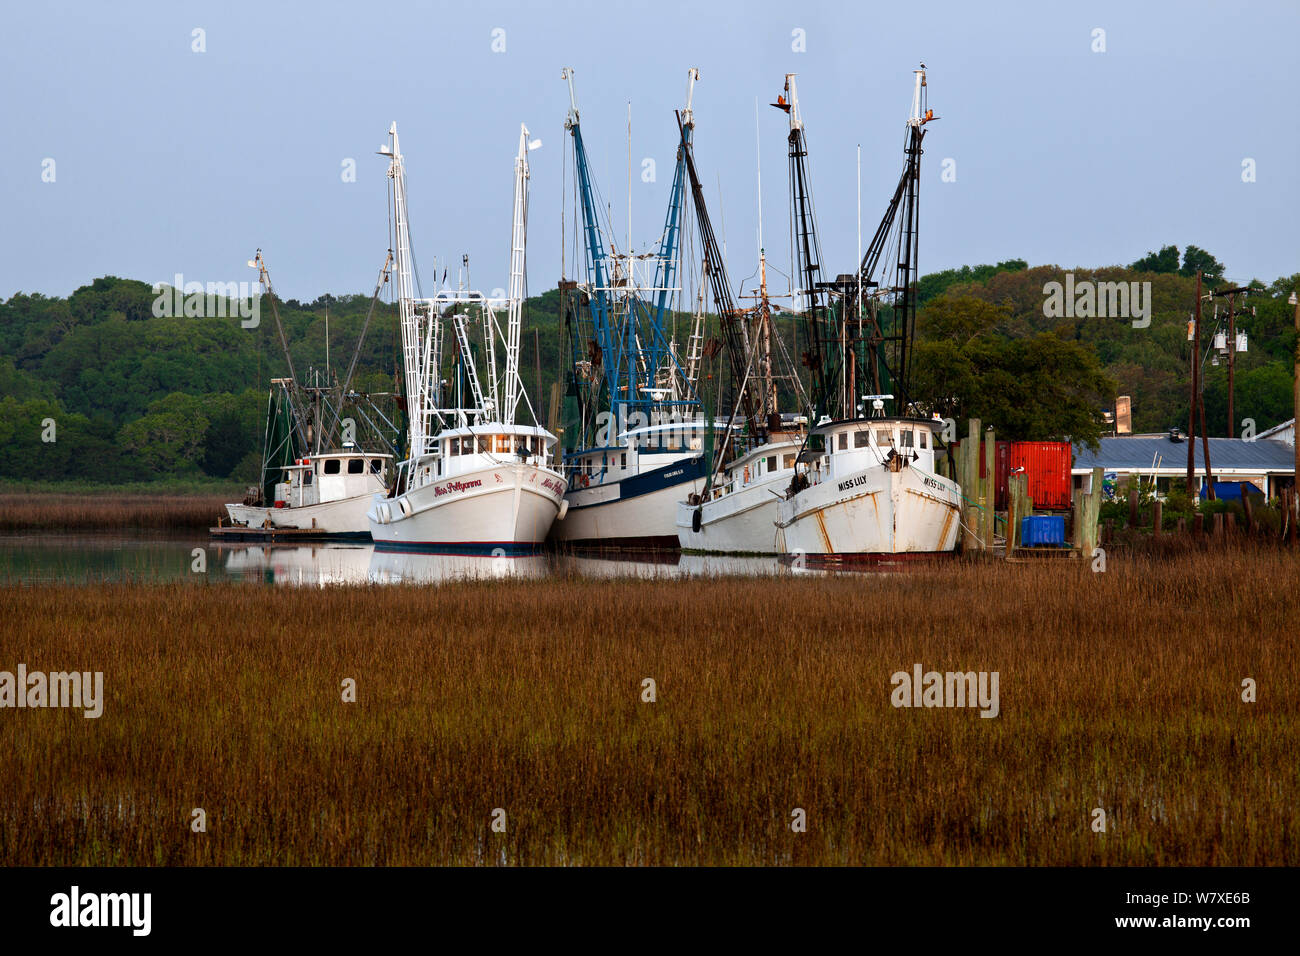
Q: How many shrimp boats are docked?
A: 5